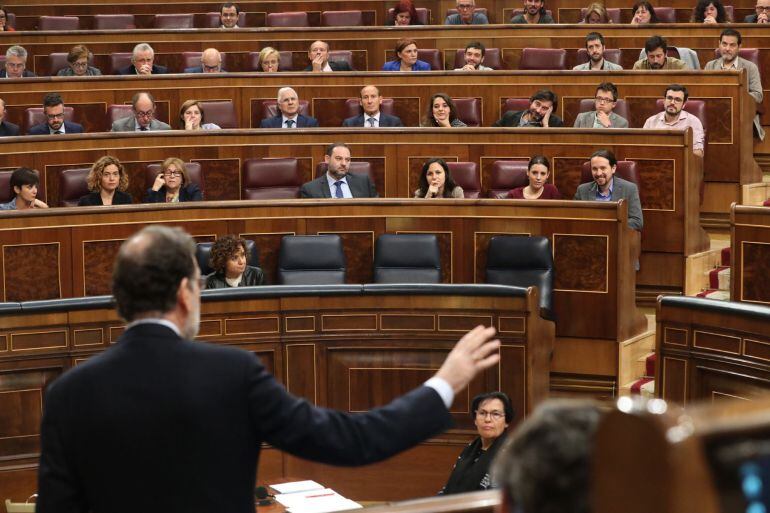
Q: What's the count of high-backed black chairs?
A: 4